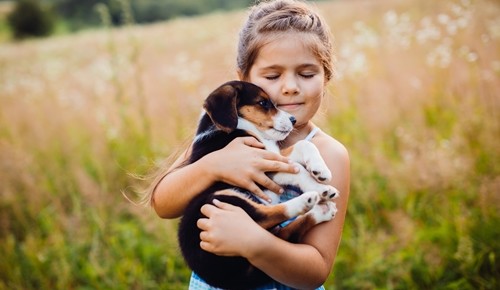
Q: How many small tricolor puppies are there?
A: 1